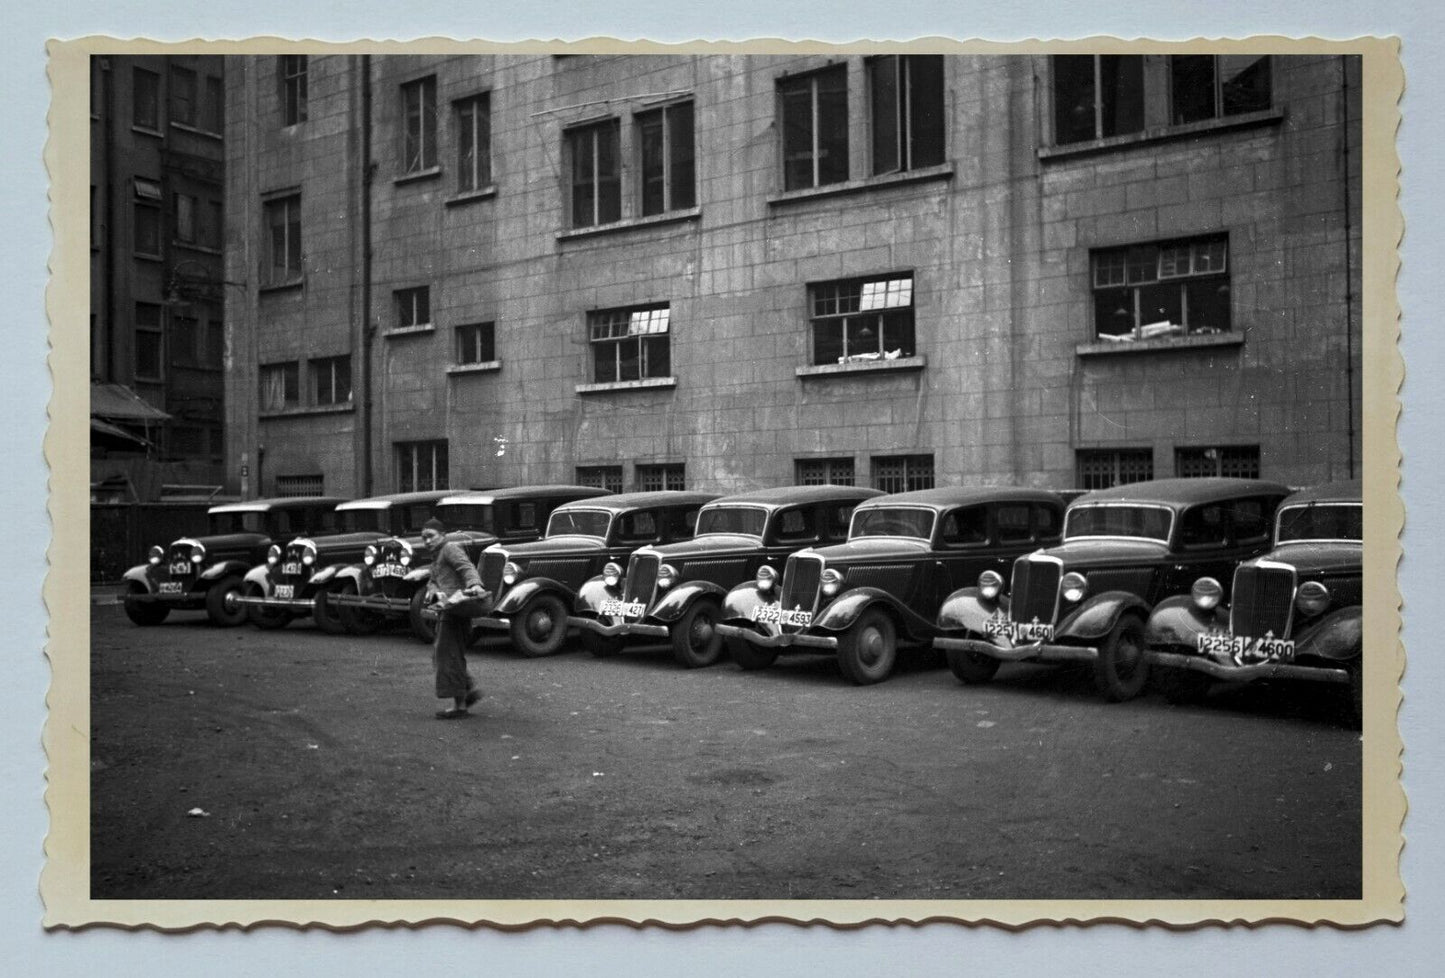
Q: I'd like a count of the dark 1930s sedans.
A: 8